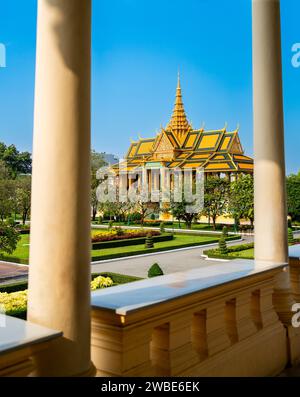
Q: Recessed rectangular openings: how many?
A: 4